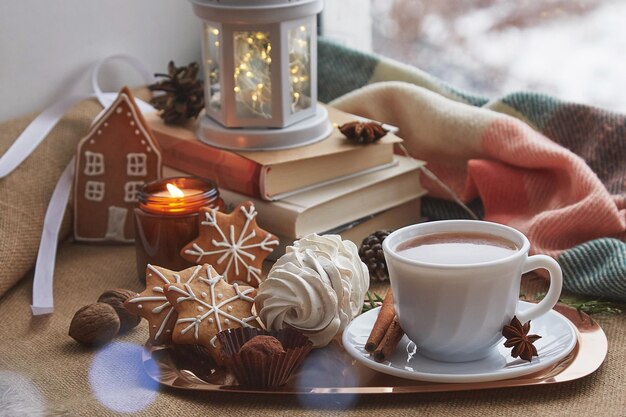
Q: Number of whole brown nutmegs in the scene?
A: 2